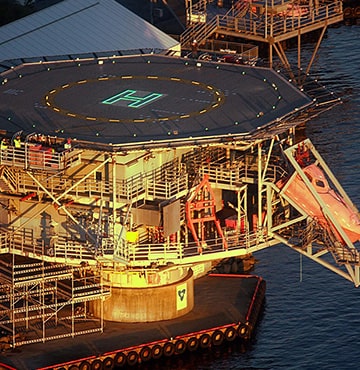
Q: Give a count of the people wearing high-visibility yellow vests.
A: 2